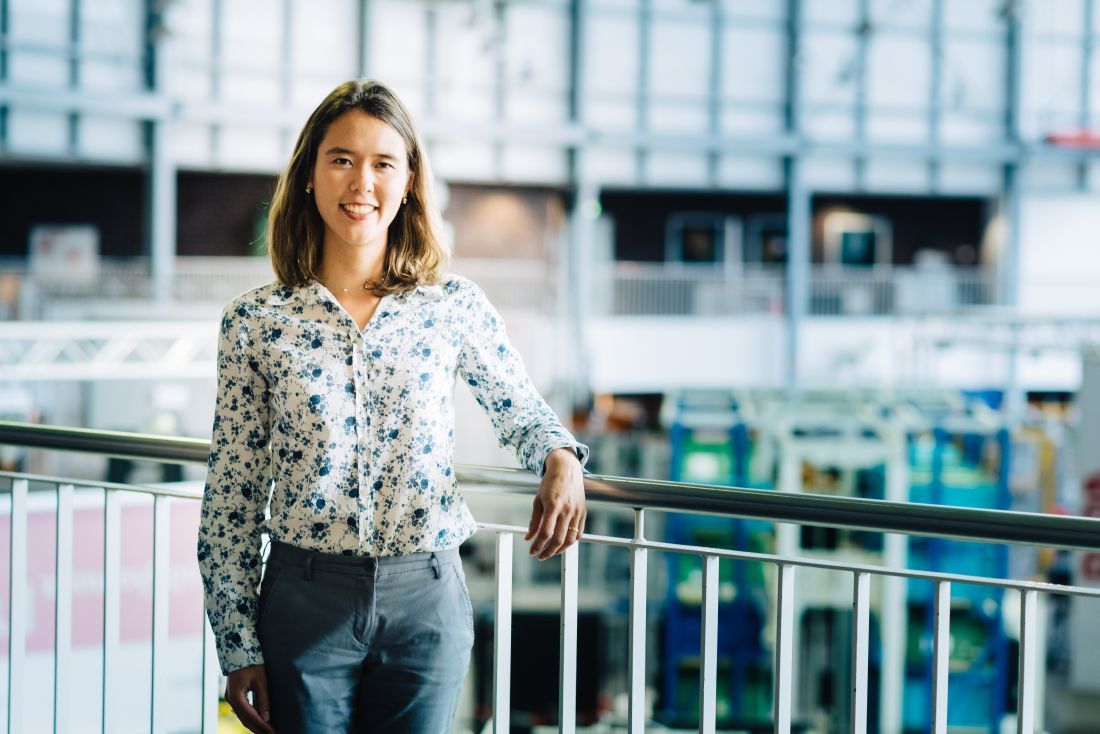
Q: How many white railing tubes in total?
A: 13